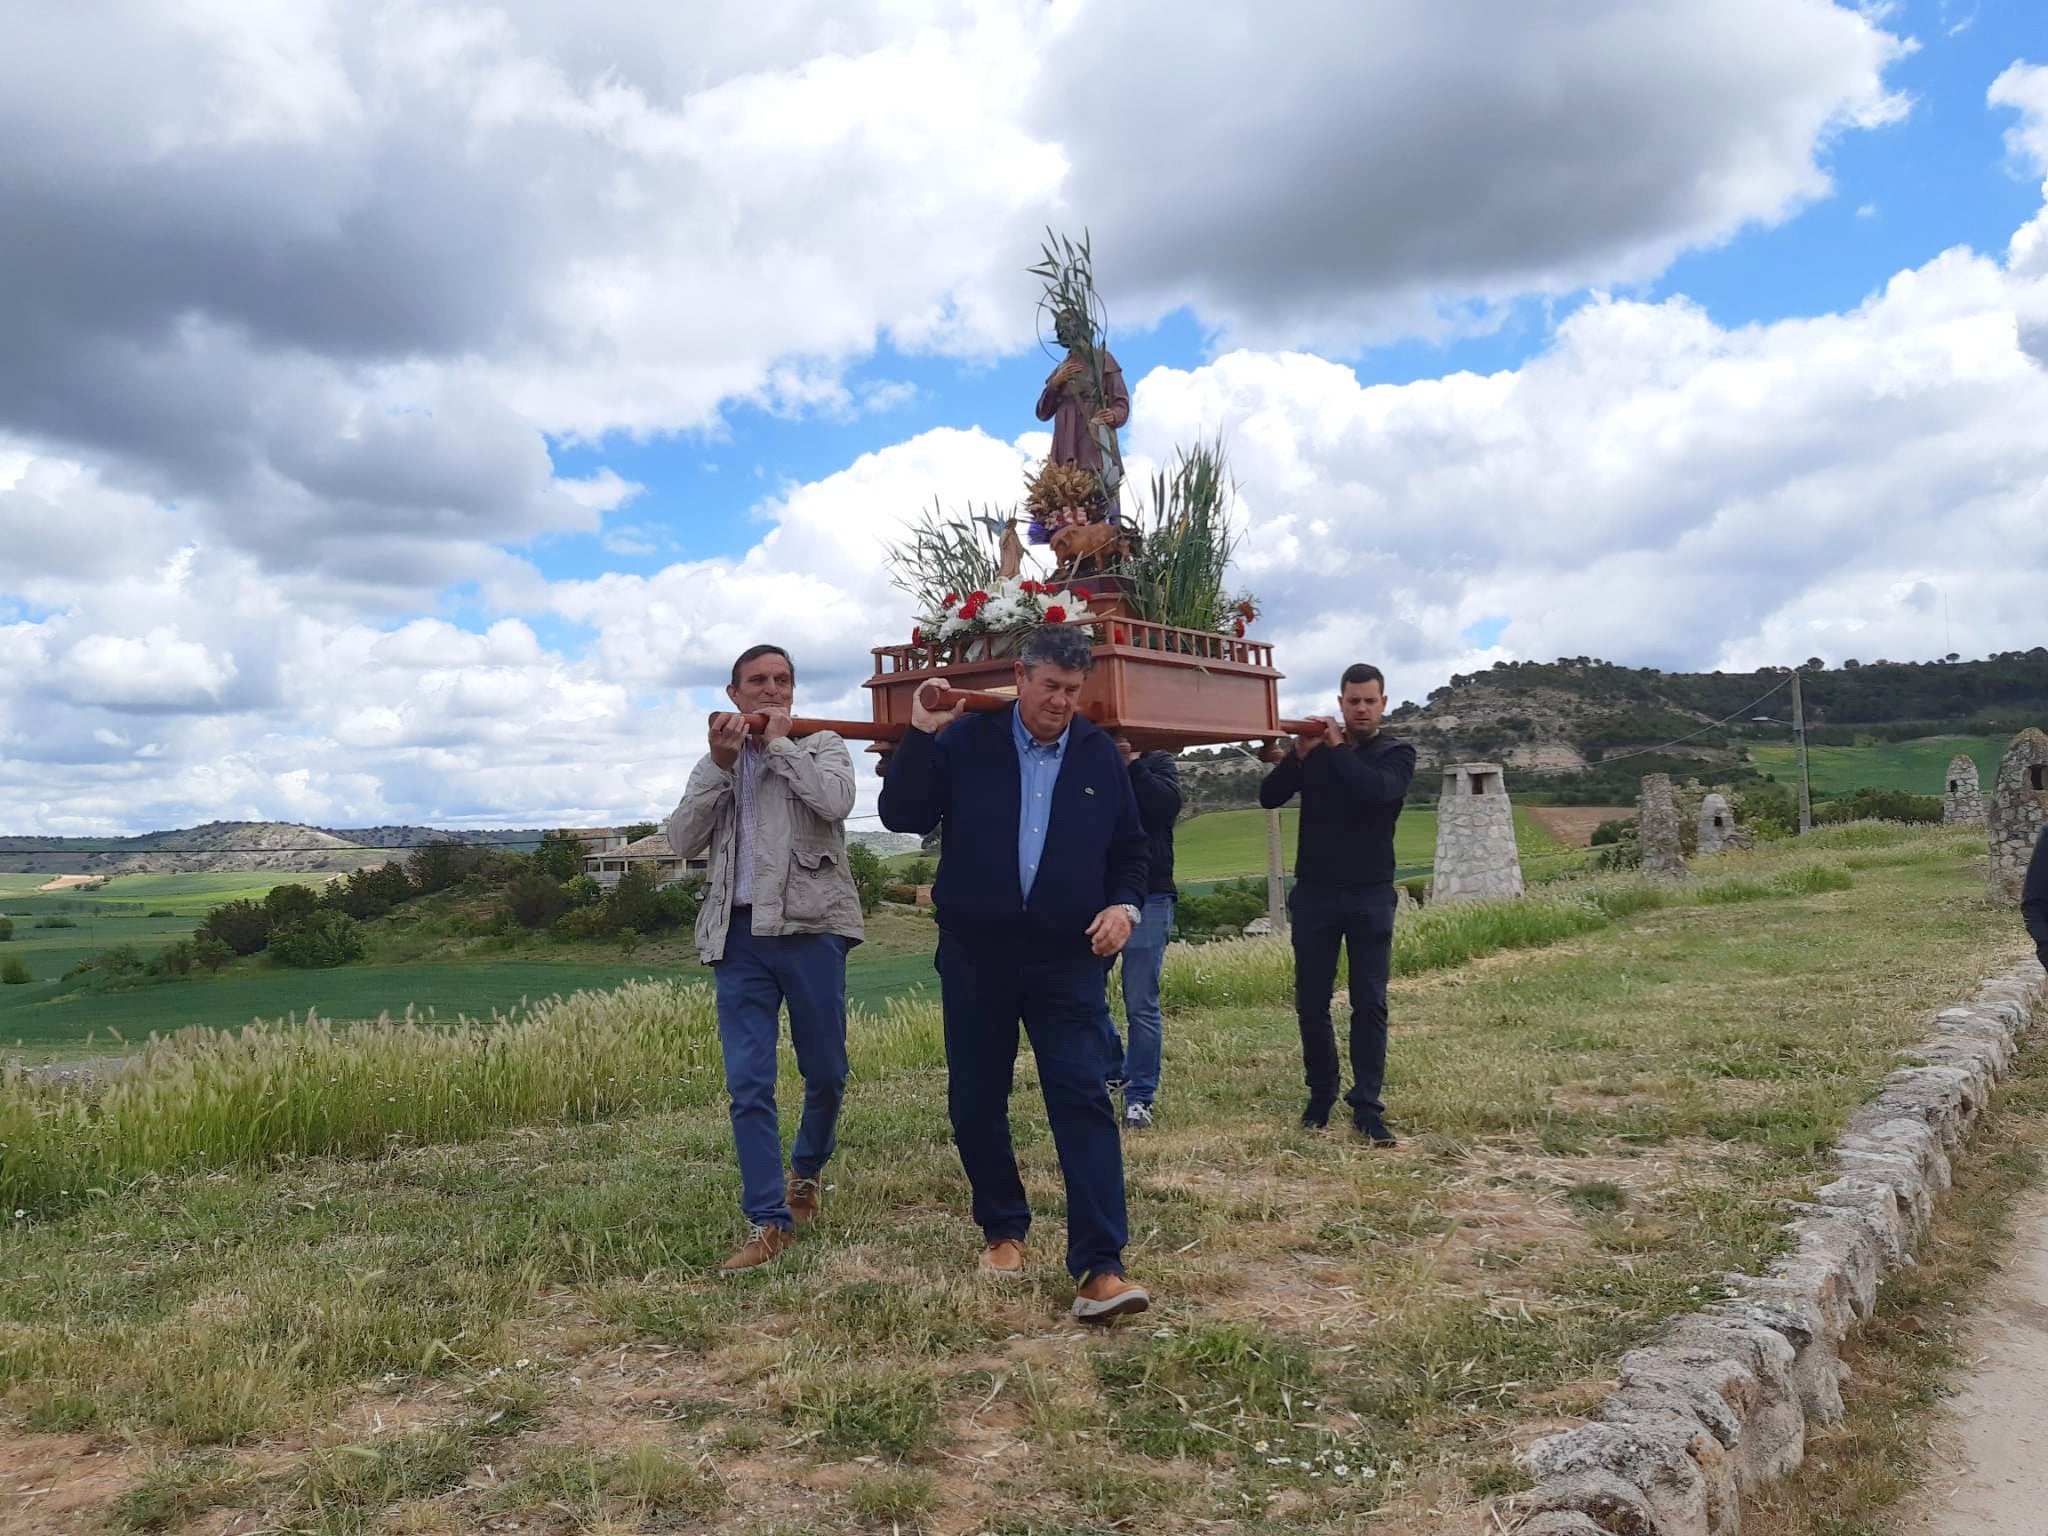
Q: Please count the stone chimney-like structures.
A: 5